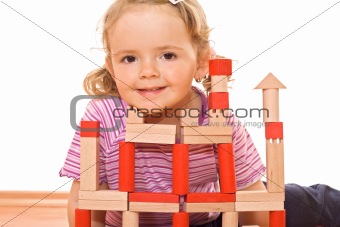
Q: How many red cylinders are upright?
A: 6